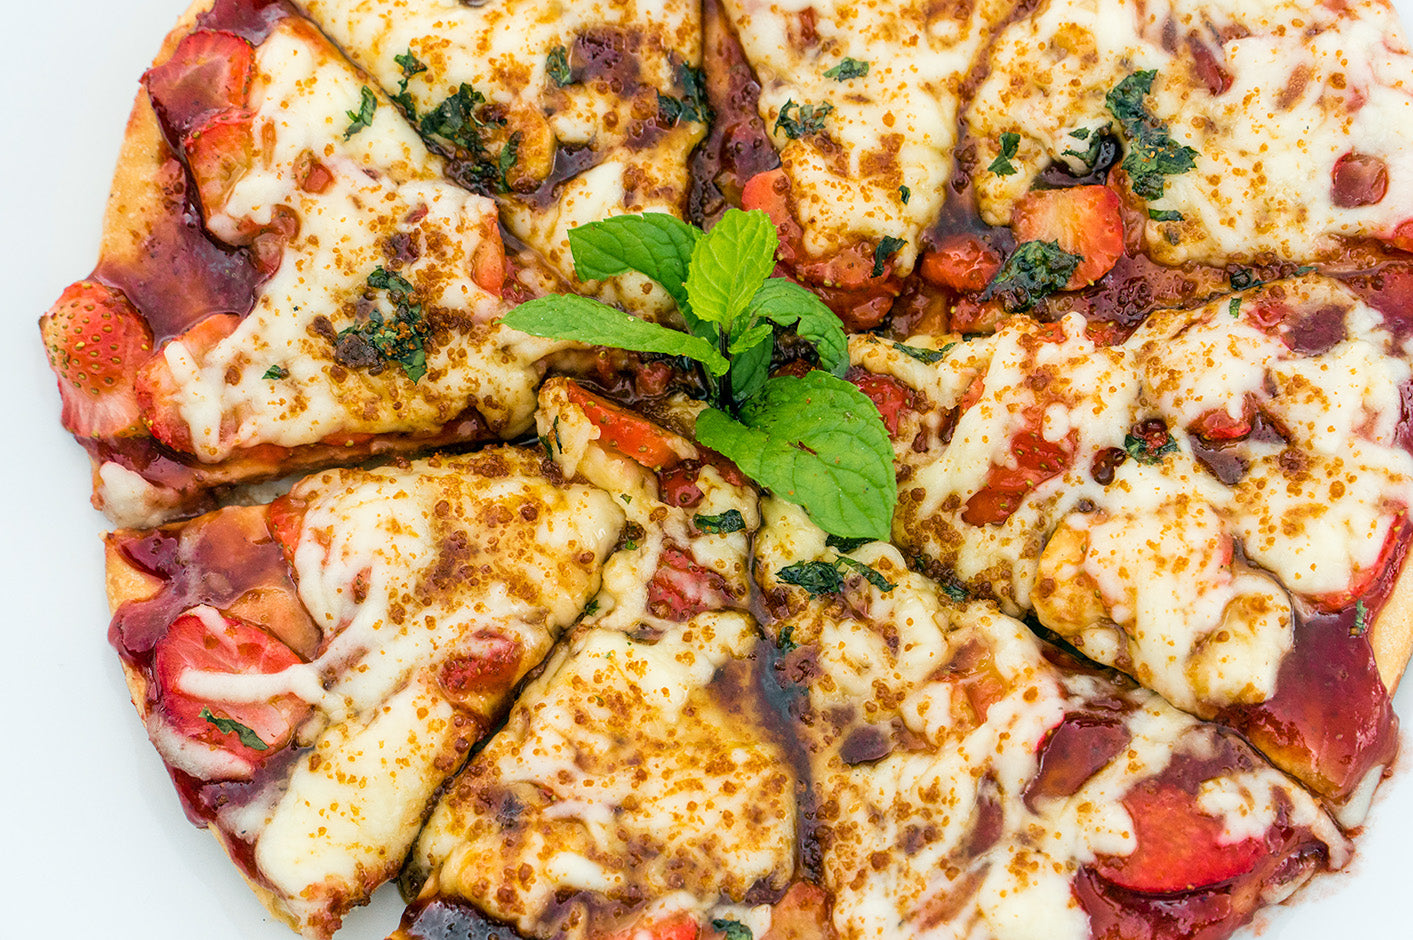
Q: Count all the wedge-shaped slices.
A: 8